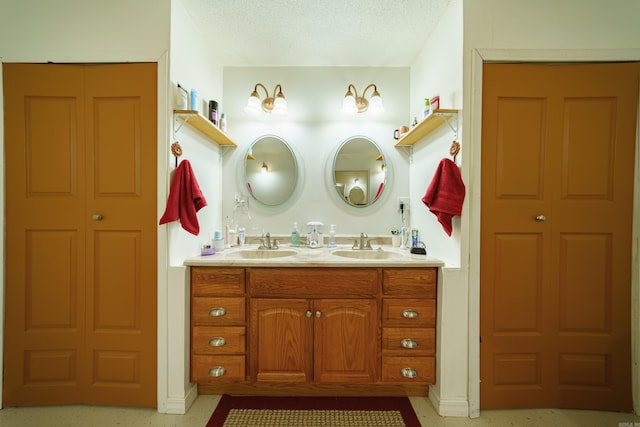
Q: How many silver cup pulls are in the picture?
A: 6